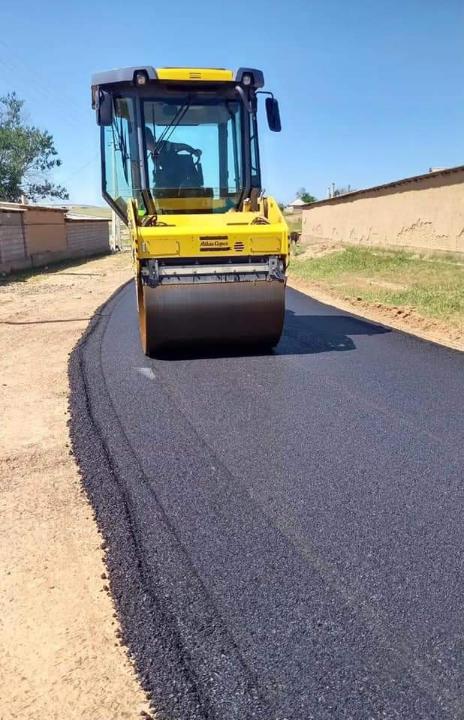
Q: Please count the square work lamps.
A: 2